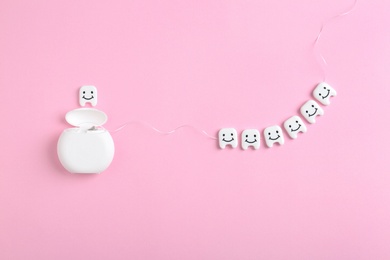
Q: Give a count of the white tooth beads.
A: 7